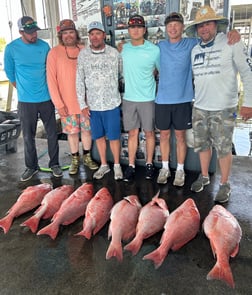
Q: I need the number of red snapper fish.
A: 8